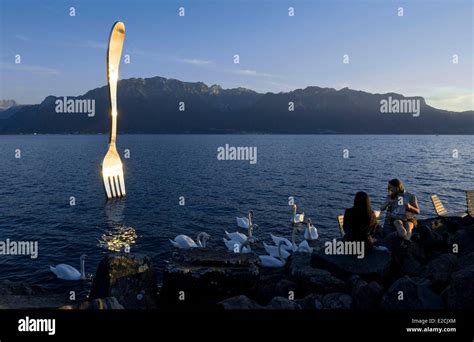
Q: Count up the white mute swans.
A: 11